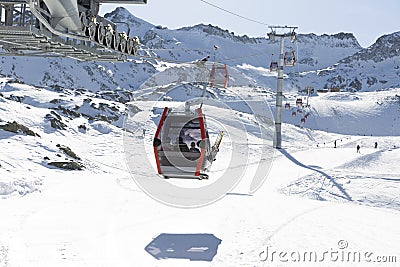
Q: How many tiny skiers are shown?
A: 3